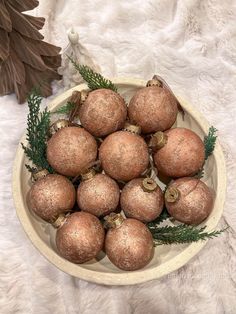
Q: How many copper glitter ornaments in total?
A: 11